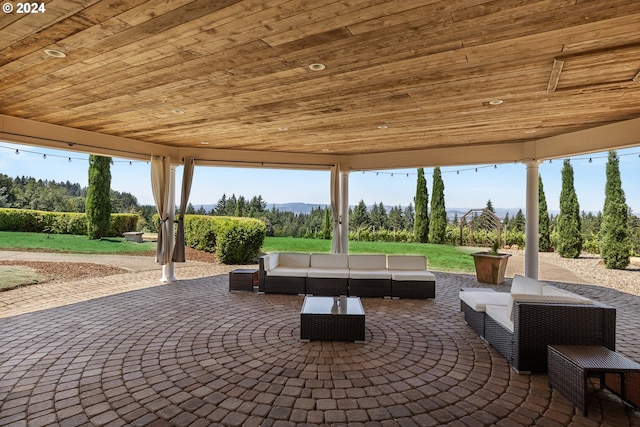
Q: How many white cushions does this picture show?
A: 14